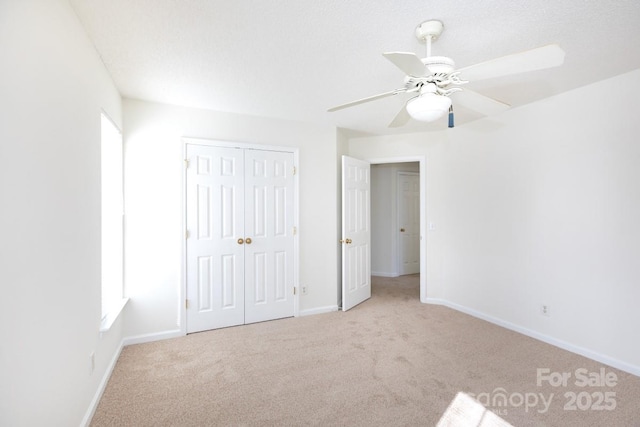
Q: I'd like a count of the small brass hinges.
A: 6